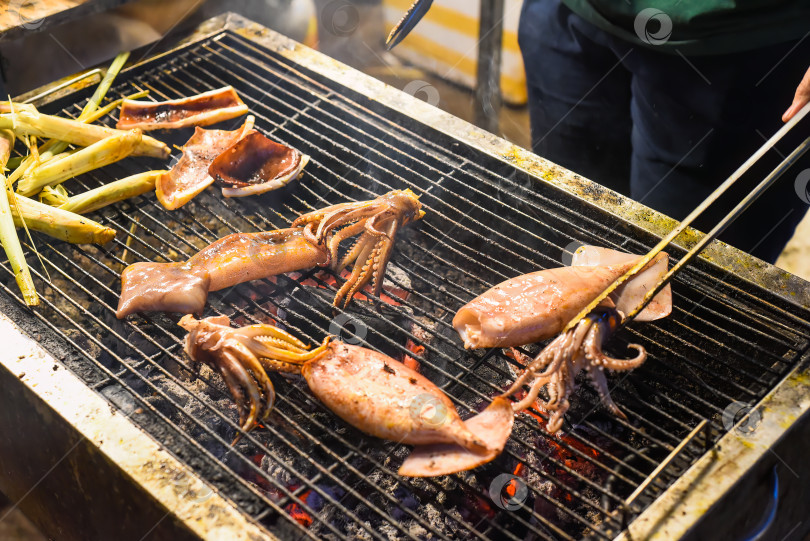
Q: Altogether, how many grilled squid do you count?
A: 3